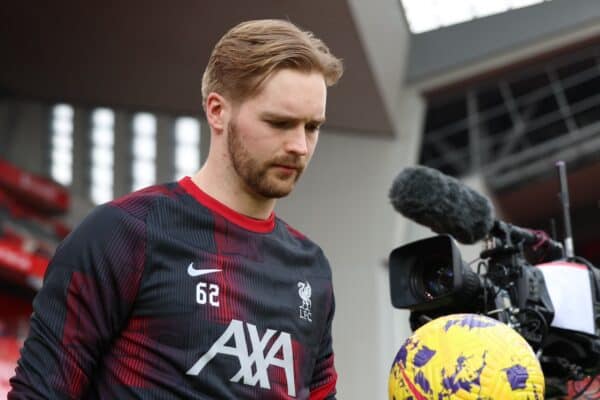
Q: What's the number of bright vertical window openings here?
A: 4